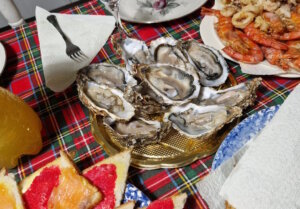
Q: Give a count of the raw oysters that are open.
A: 9